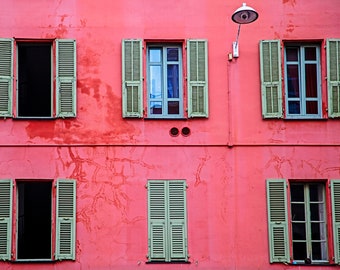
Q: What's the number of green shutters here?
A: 12